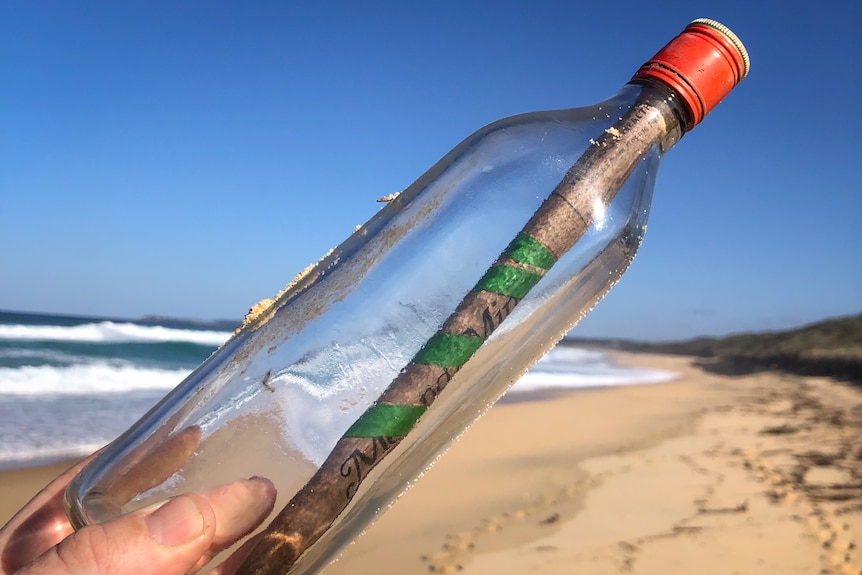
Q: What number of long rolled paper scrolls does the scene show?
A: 1